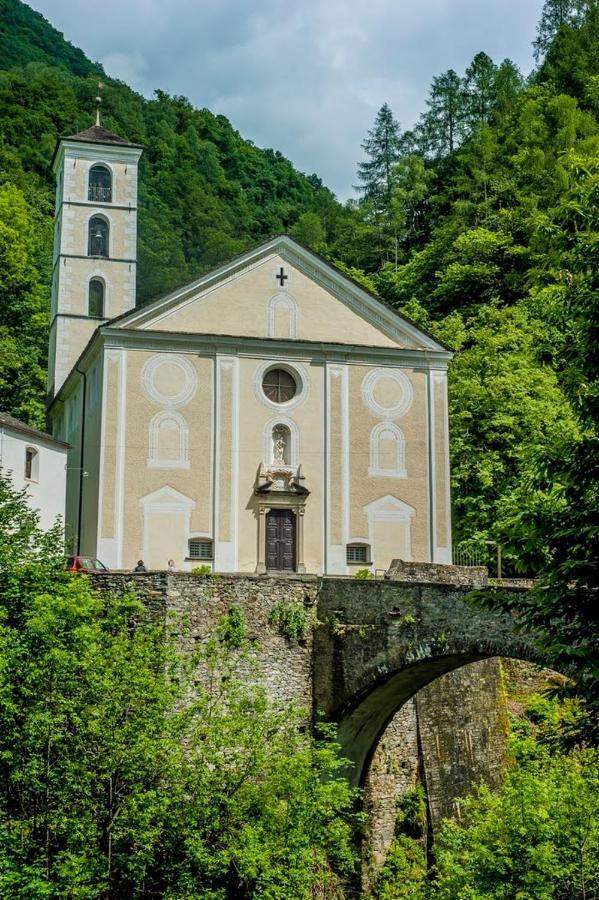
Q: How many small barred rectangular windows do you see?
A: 2